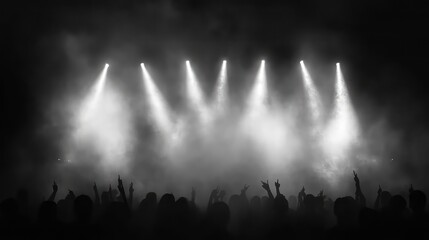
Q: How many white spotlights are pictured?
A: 7